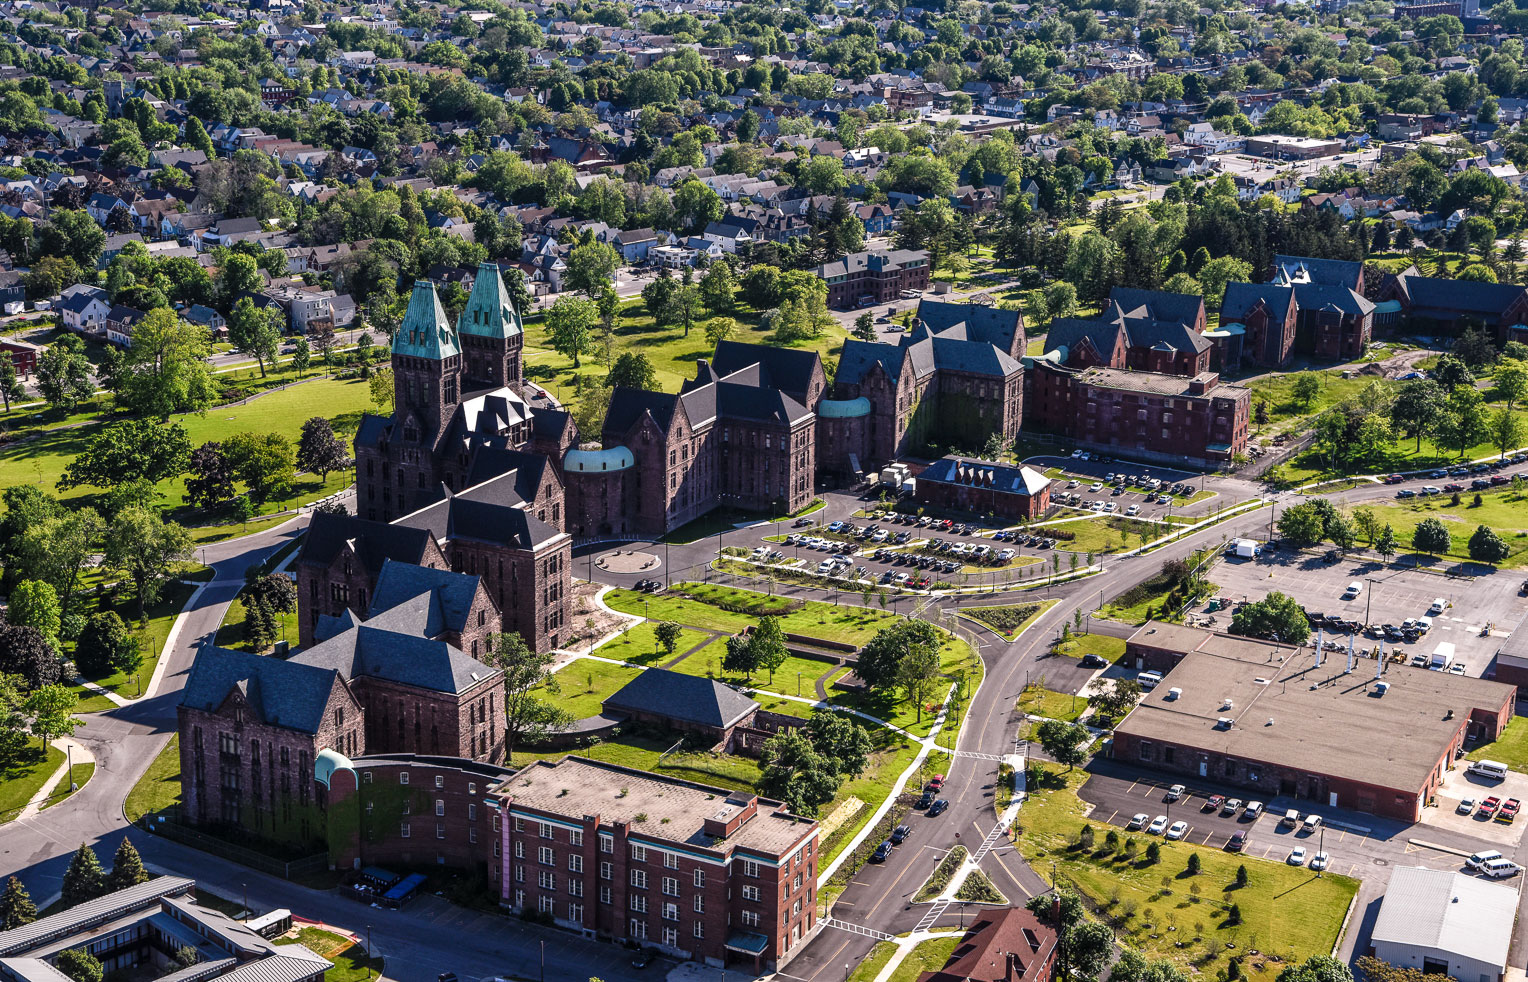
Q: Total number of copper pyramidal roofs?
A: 2